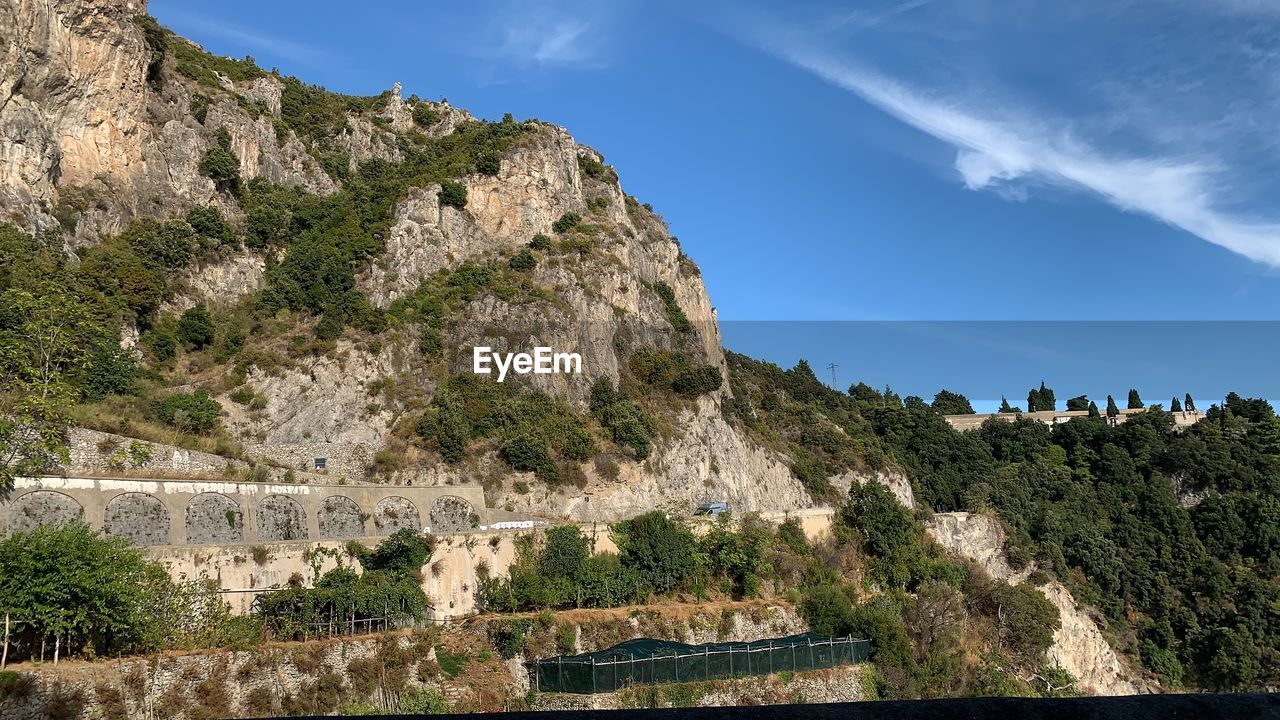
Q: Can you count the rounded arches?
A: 7